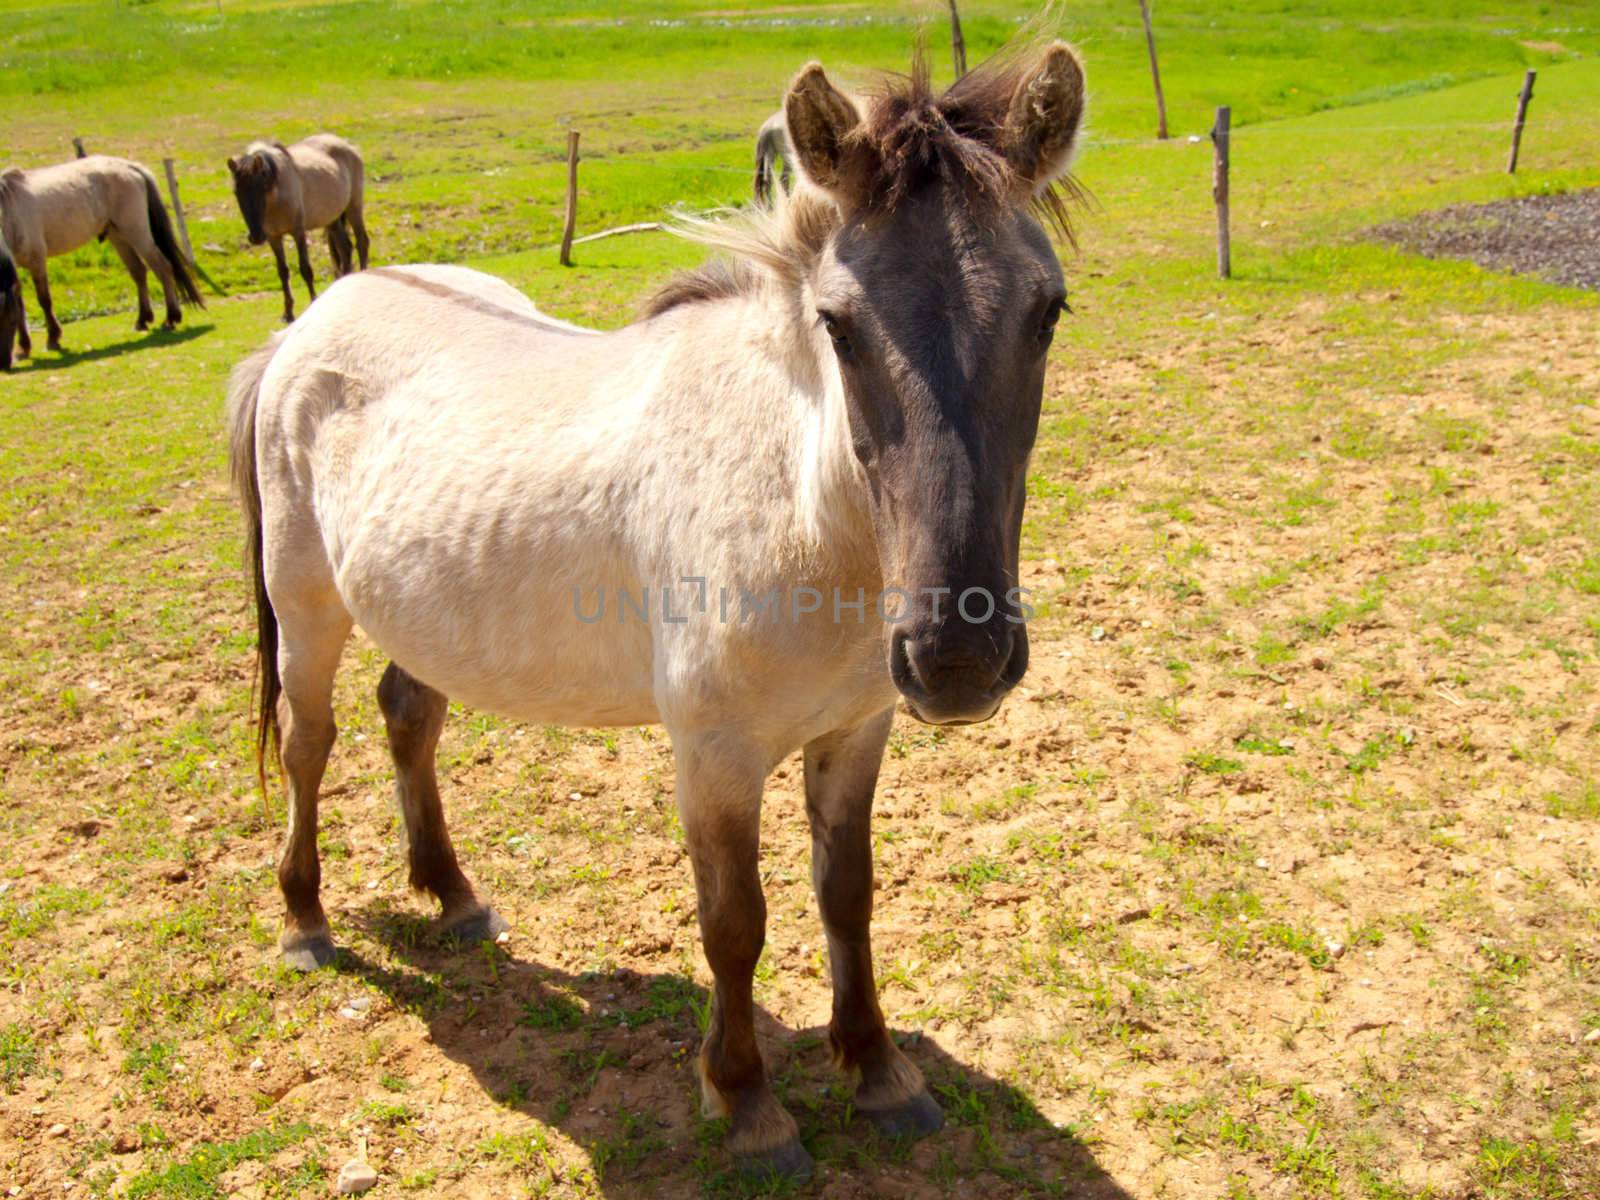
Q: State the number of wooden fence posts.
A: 7